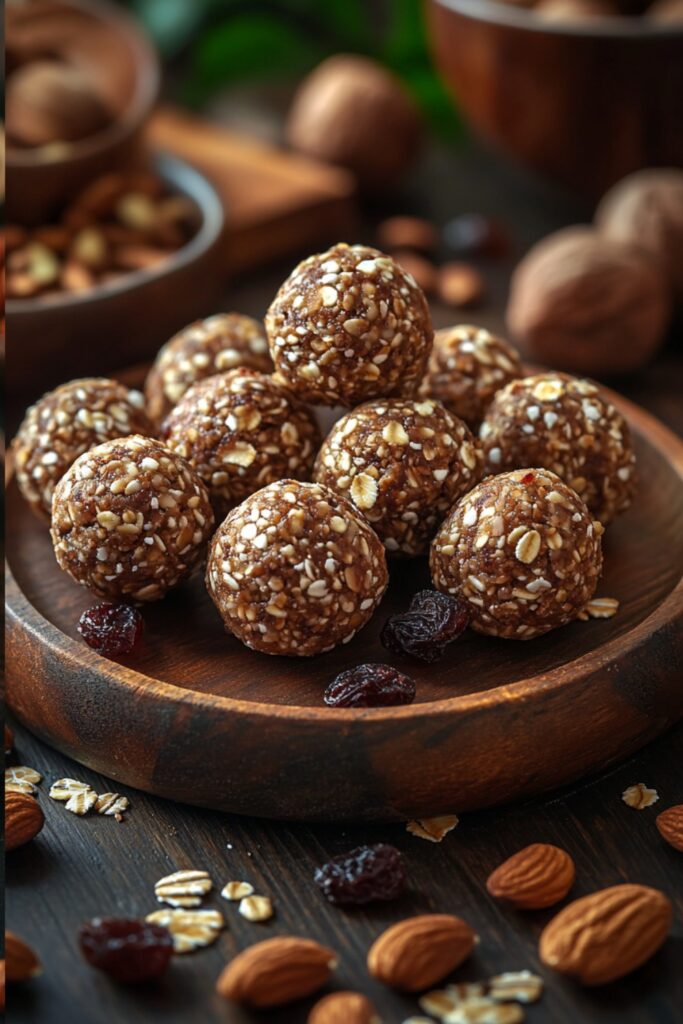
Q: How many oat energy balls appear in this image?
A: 10